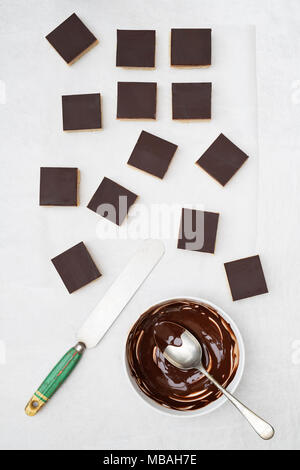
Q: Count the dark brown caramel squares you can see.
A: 13